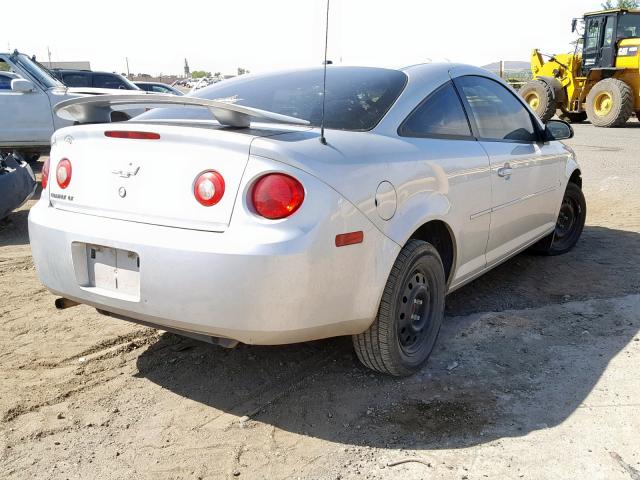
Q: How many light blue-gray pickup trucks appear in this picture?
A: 1